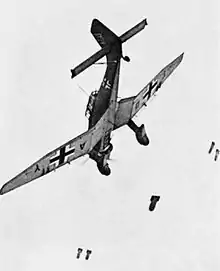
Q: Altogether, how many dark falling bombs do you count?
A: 5